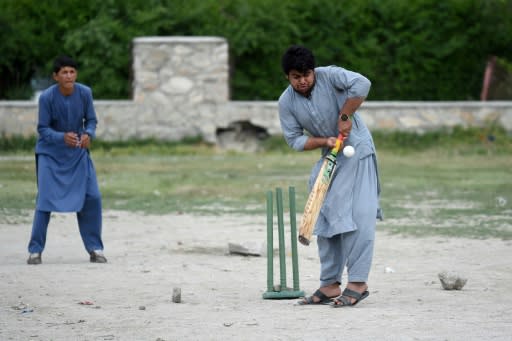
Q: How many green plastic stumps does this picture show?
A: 3